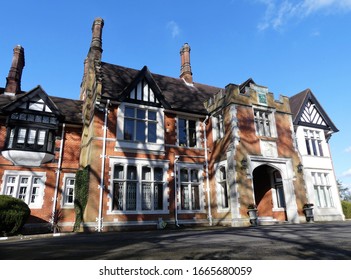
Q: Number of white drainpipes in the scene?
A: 4